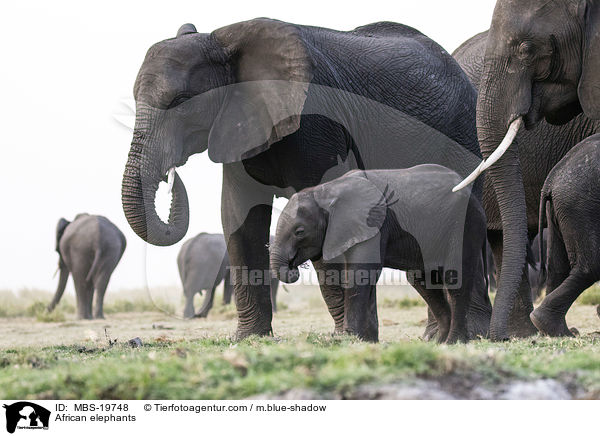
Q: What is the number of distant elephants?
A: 2